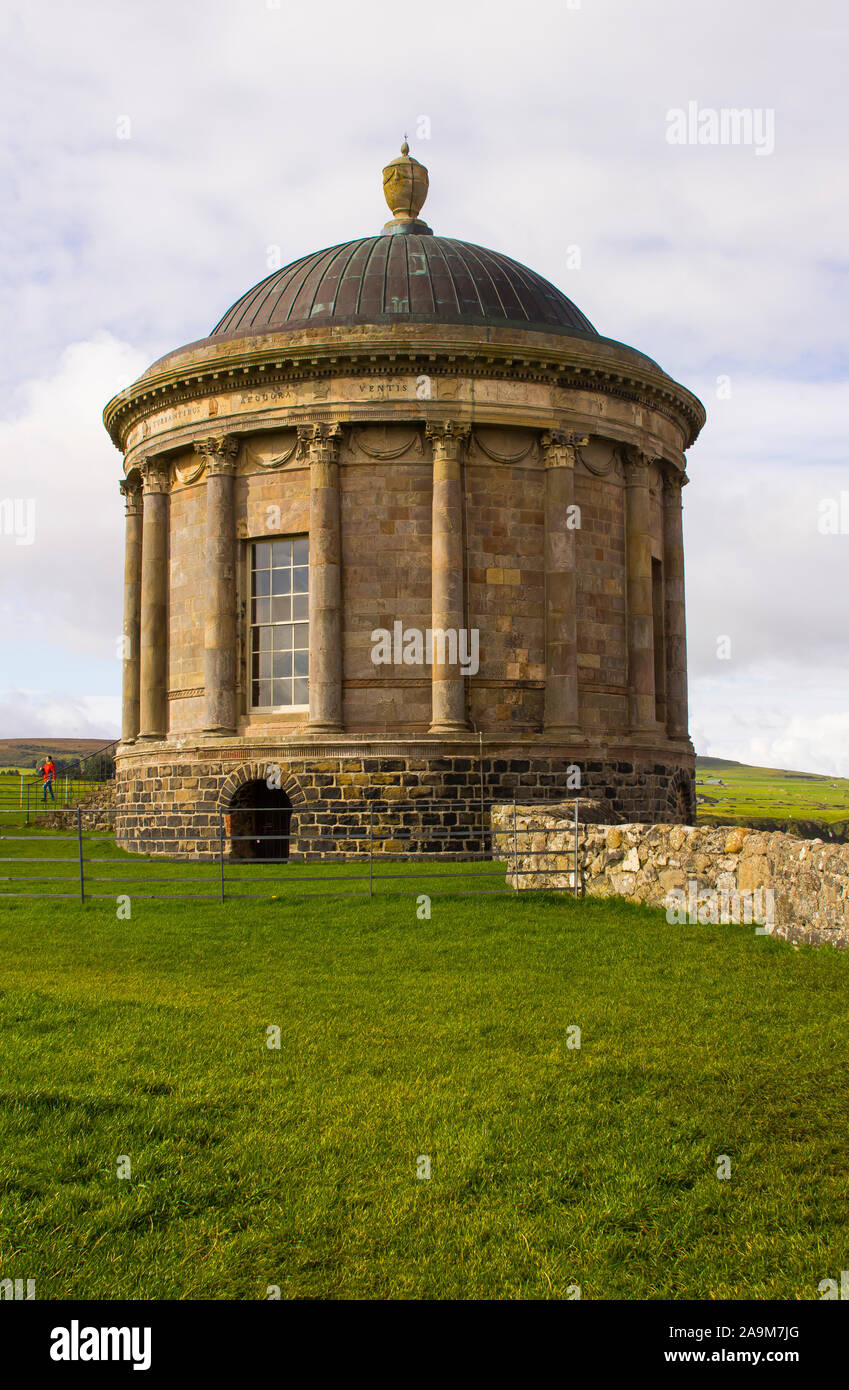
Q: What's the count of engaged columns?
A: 8